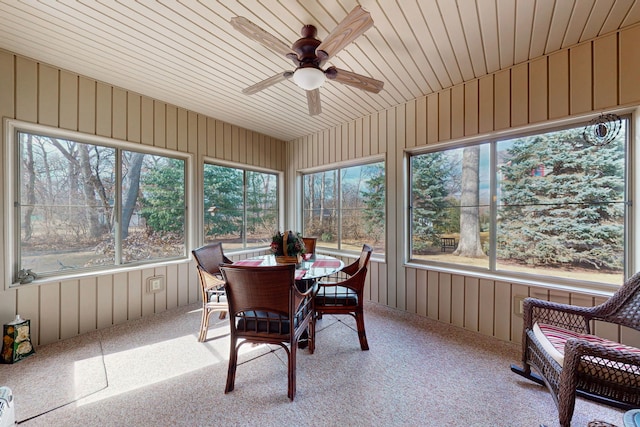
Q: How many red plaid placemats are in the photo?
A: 4